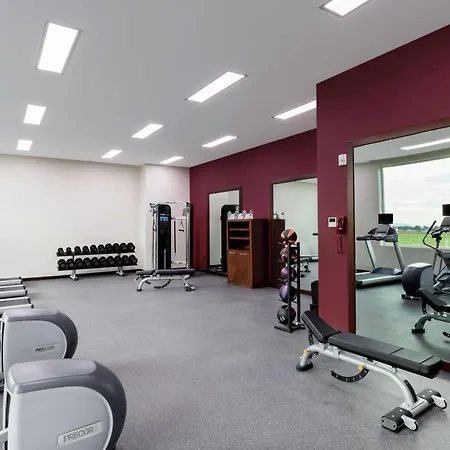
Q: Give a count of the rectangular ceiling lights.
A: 10